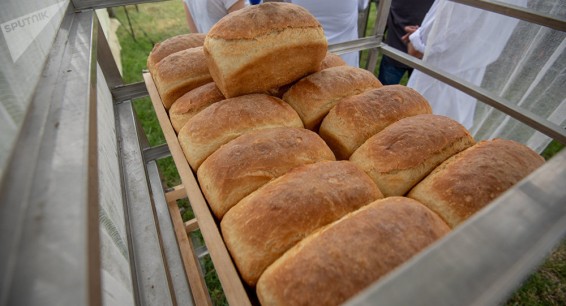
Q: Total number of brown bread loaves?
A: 13